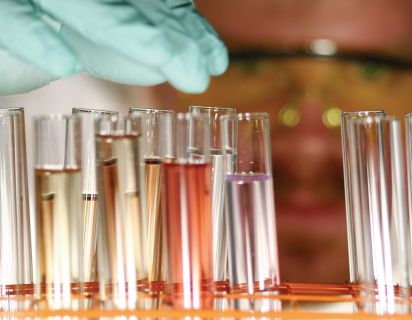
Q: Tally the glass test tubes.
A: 11